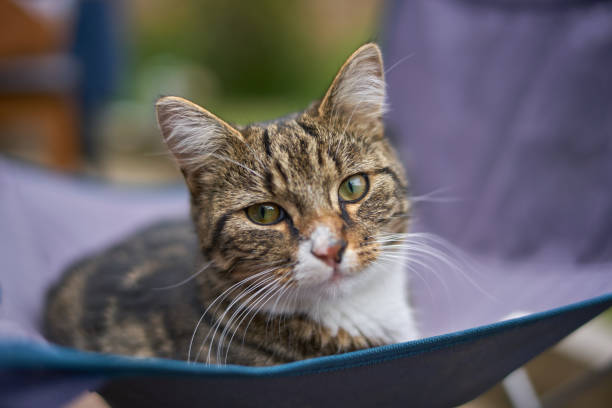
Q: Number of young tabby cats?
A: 1